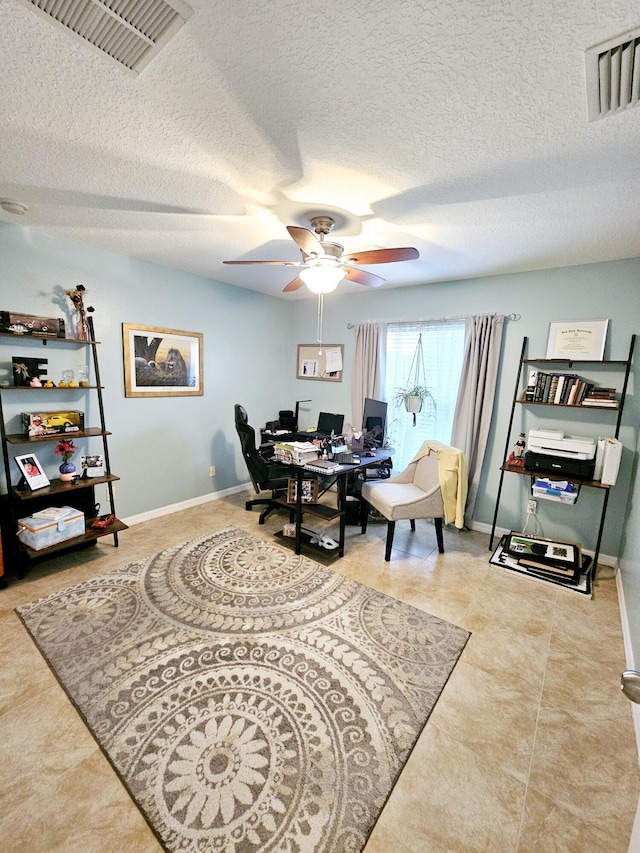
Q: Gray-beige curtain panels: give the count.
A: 2